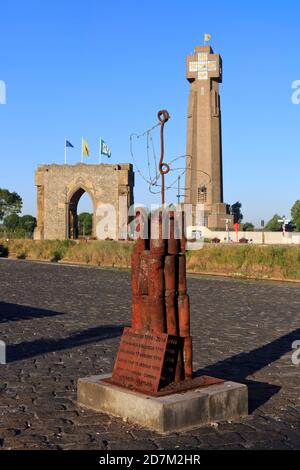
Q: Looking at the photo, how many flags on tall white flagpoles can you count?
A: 3